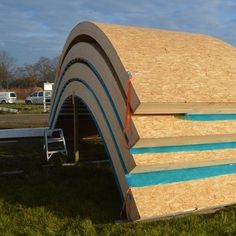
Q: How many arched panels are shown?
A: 4